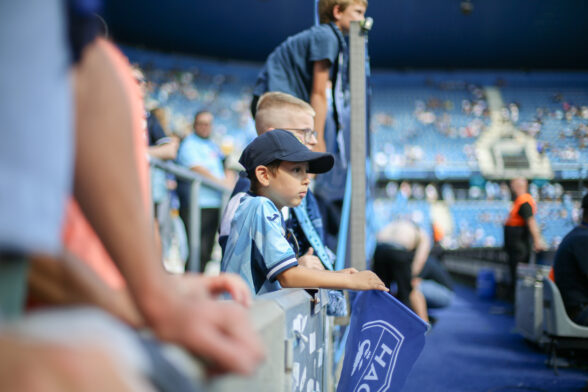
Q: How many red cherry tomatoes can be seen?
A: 0